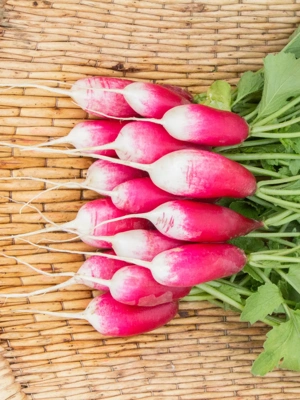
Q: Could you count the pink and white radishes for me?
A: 15